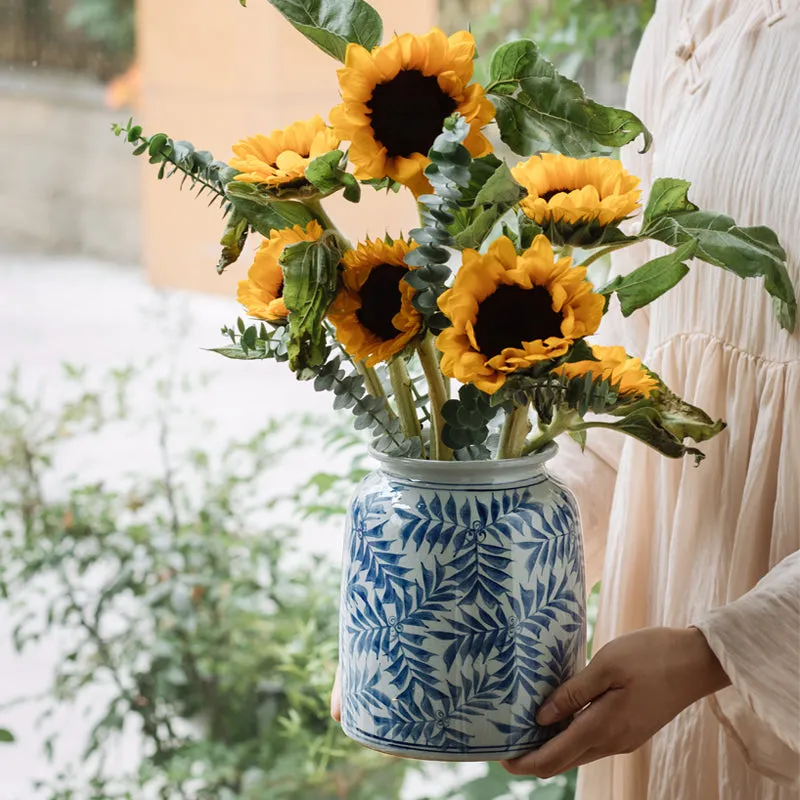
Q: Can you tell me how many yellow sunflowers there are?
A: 7